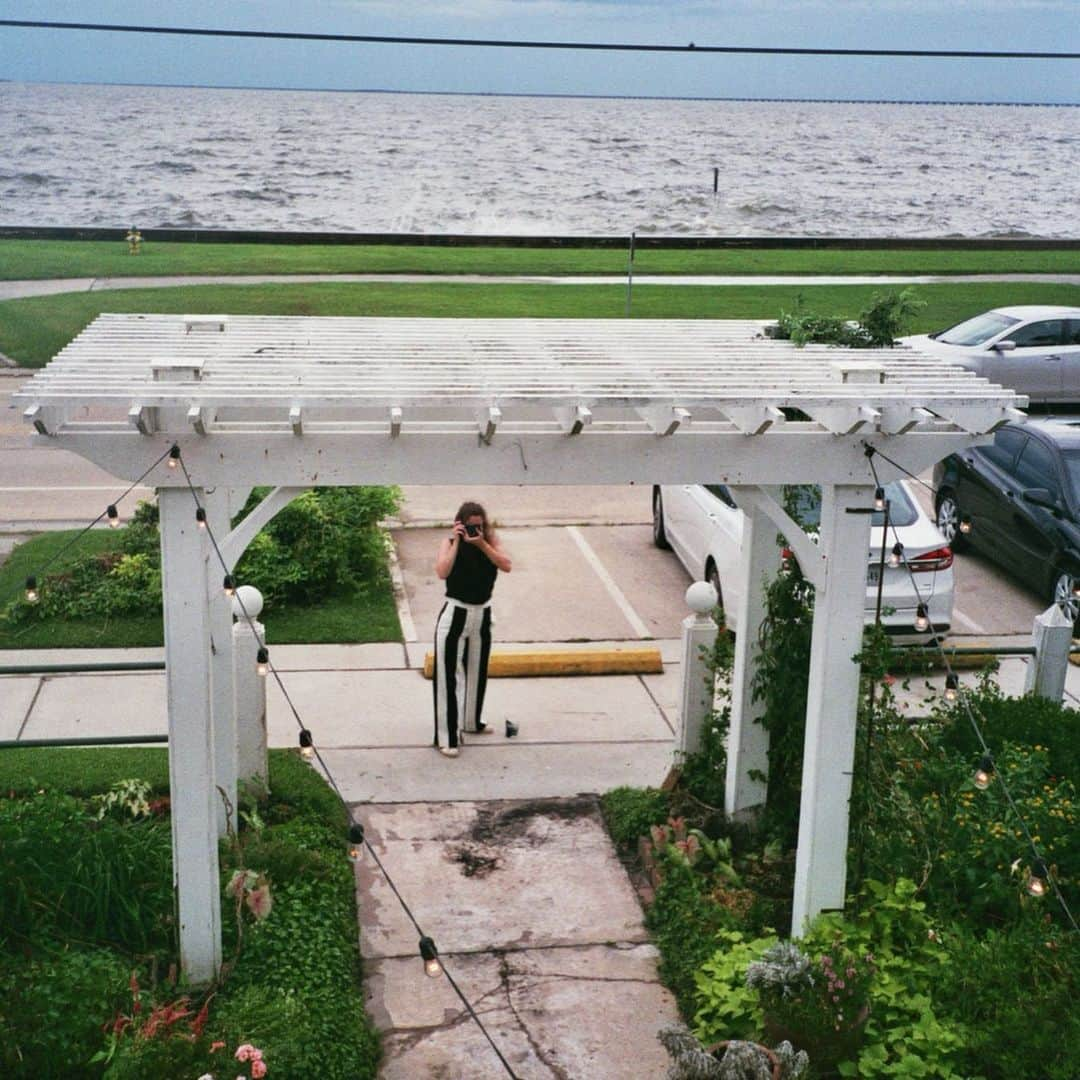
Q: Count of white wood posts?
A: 7